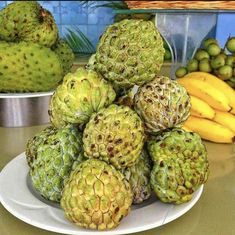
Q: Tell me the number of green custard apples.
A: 8